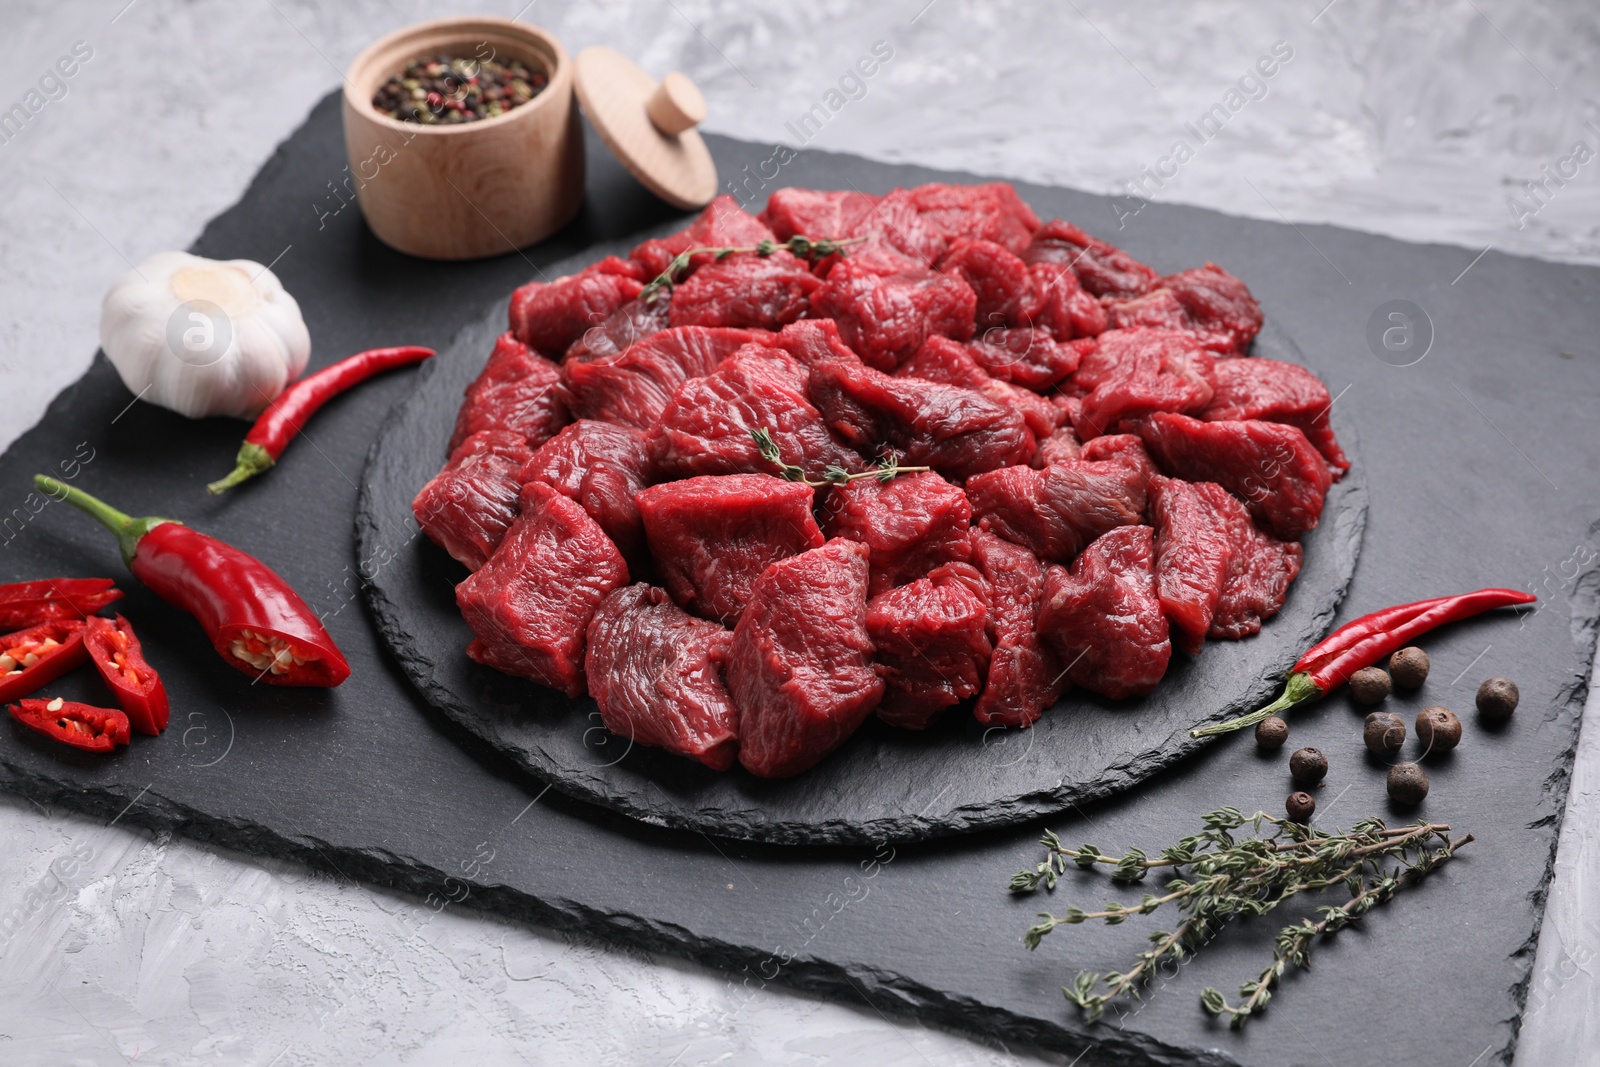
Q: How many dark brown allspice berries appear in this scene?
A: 9